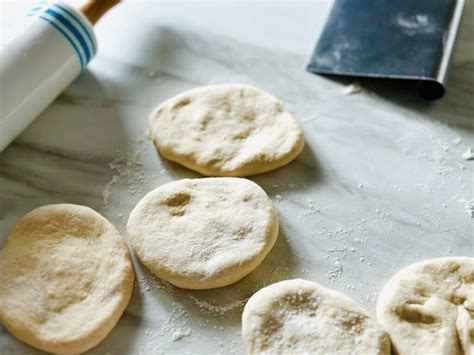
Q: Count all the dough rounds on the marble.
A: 5